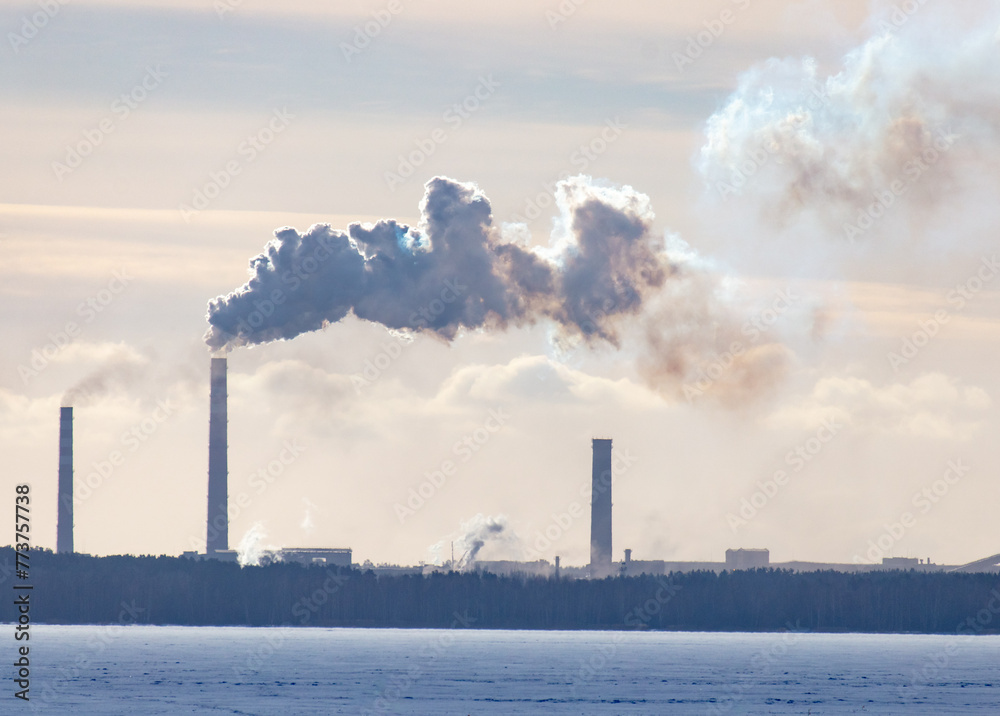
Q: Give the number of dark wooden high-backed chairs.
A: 0